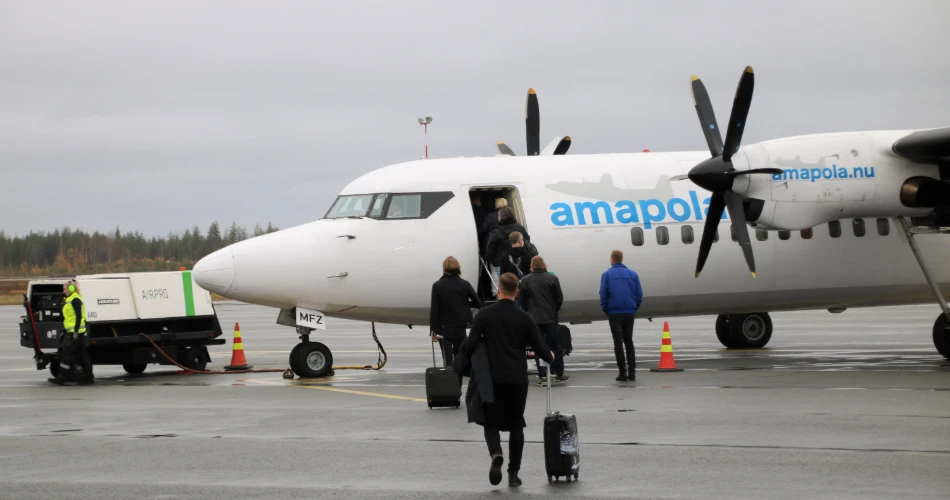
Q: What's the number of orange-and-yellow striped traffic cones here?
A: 2